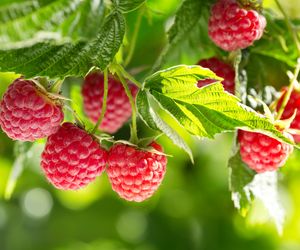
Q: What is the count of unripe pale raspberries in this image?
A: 0